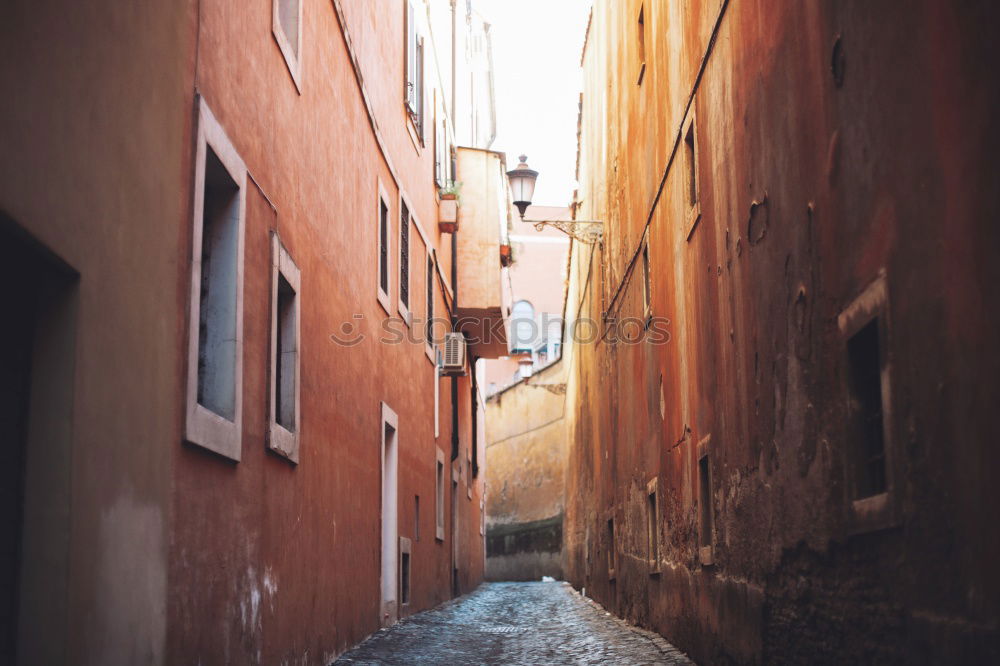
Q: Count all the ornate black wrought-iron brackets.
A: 2